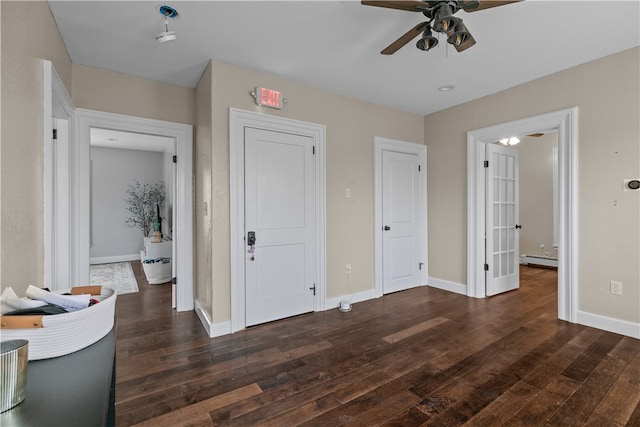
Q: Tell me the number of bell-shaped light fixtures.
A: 3